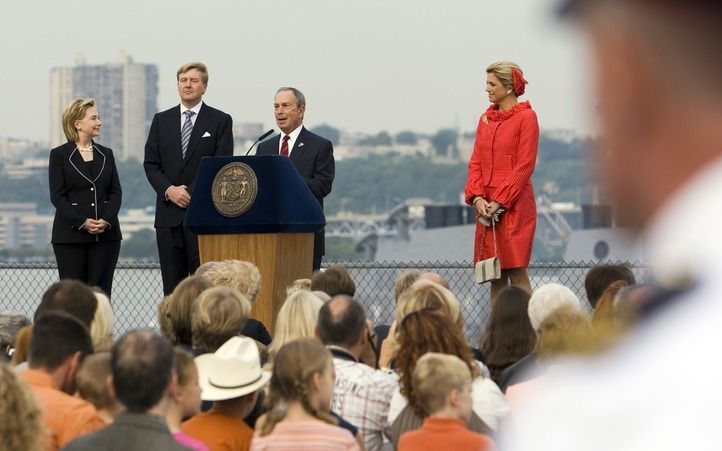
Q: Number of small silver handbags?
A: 1